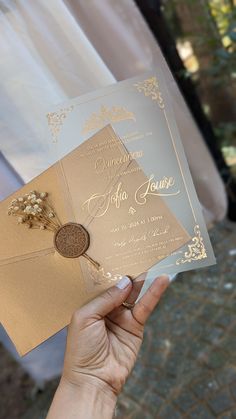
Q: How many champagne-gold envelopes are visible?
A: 1